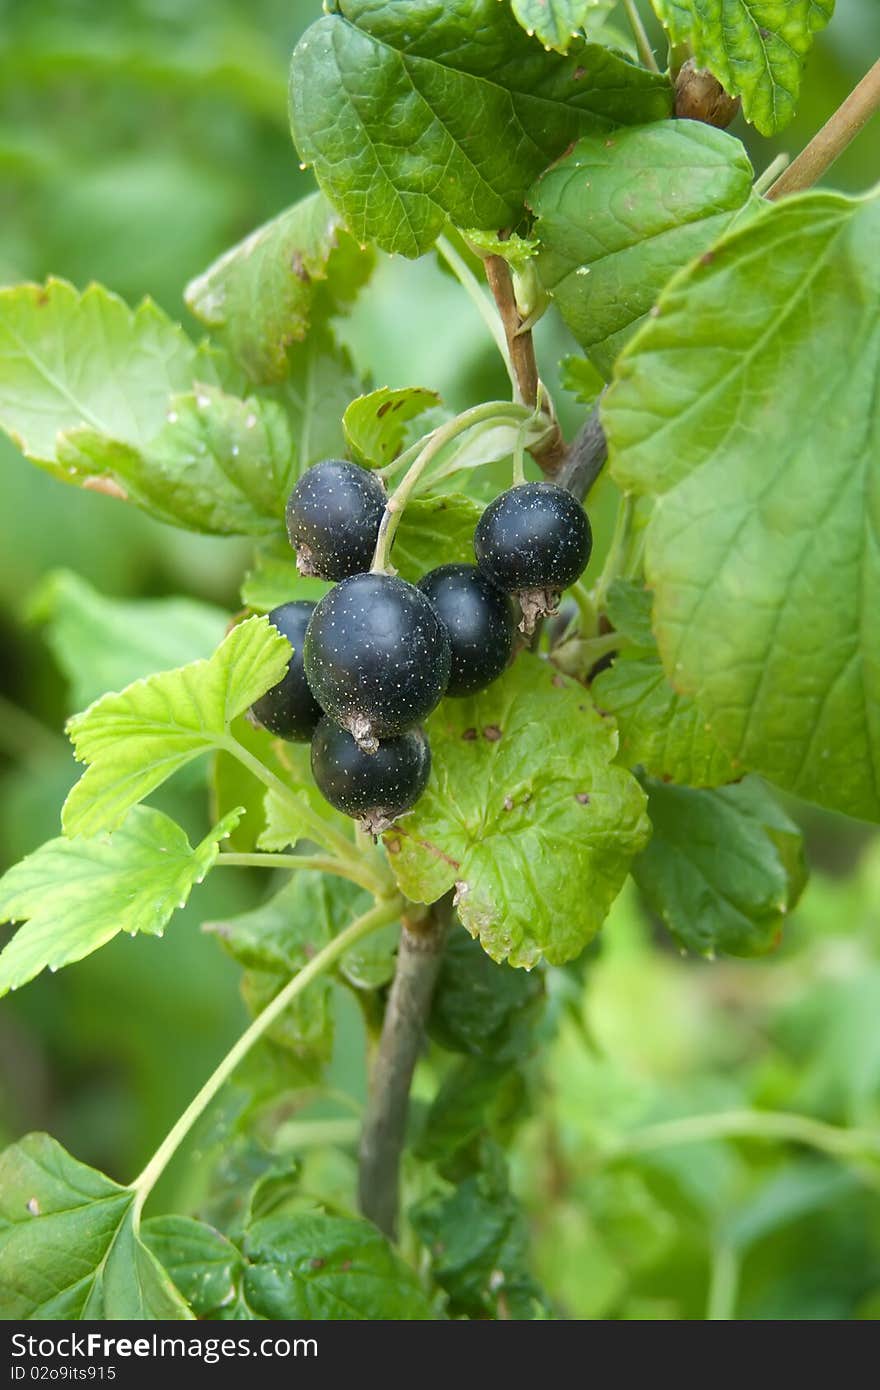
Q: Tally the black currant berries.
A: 6